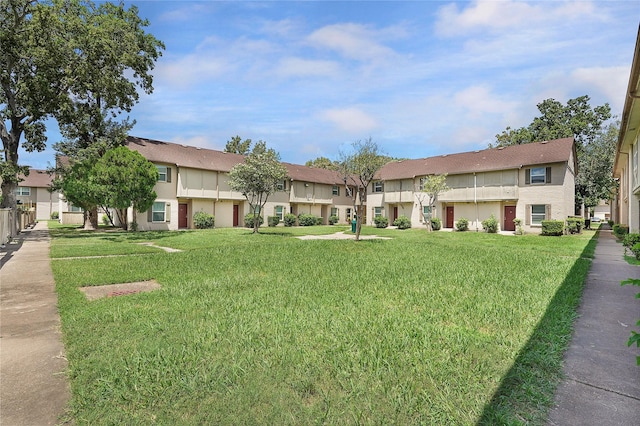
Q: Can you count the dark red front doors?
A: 5